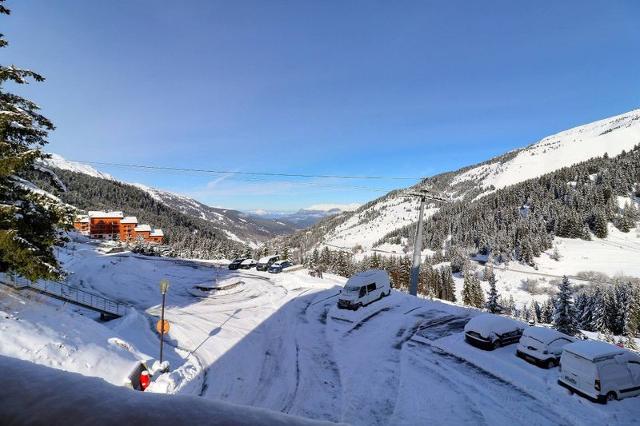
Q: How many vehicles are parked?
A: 8